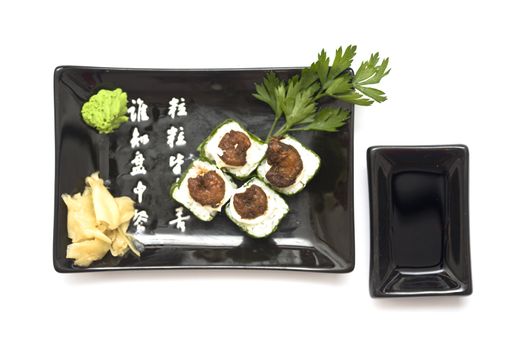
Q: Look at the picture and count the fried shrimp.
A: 4